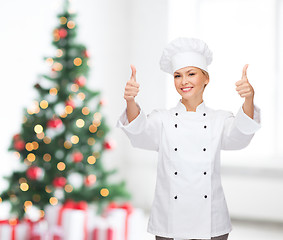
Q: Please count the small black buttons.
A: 10